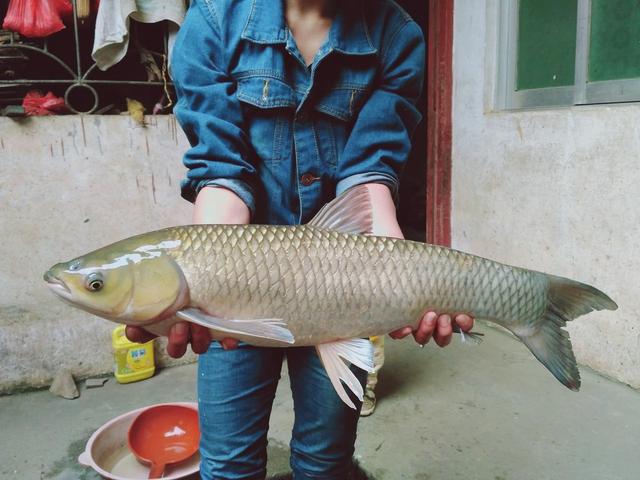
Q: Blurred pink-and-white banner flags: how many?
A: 0